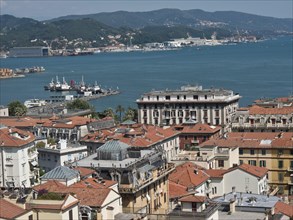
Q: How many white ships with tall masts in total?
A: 5